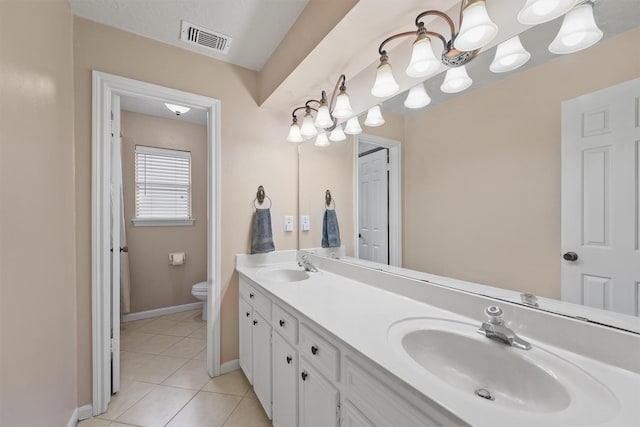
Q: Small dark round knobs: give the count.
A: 7